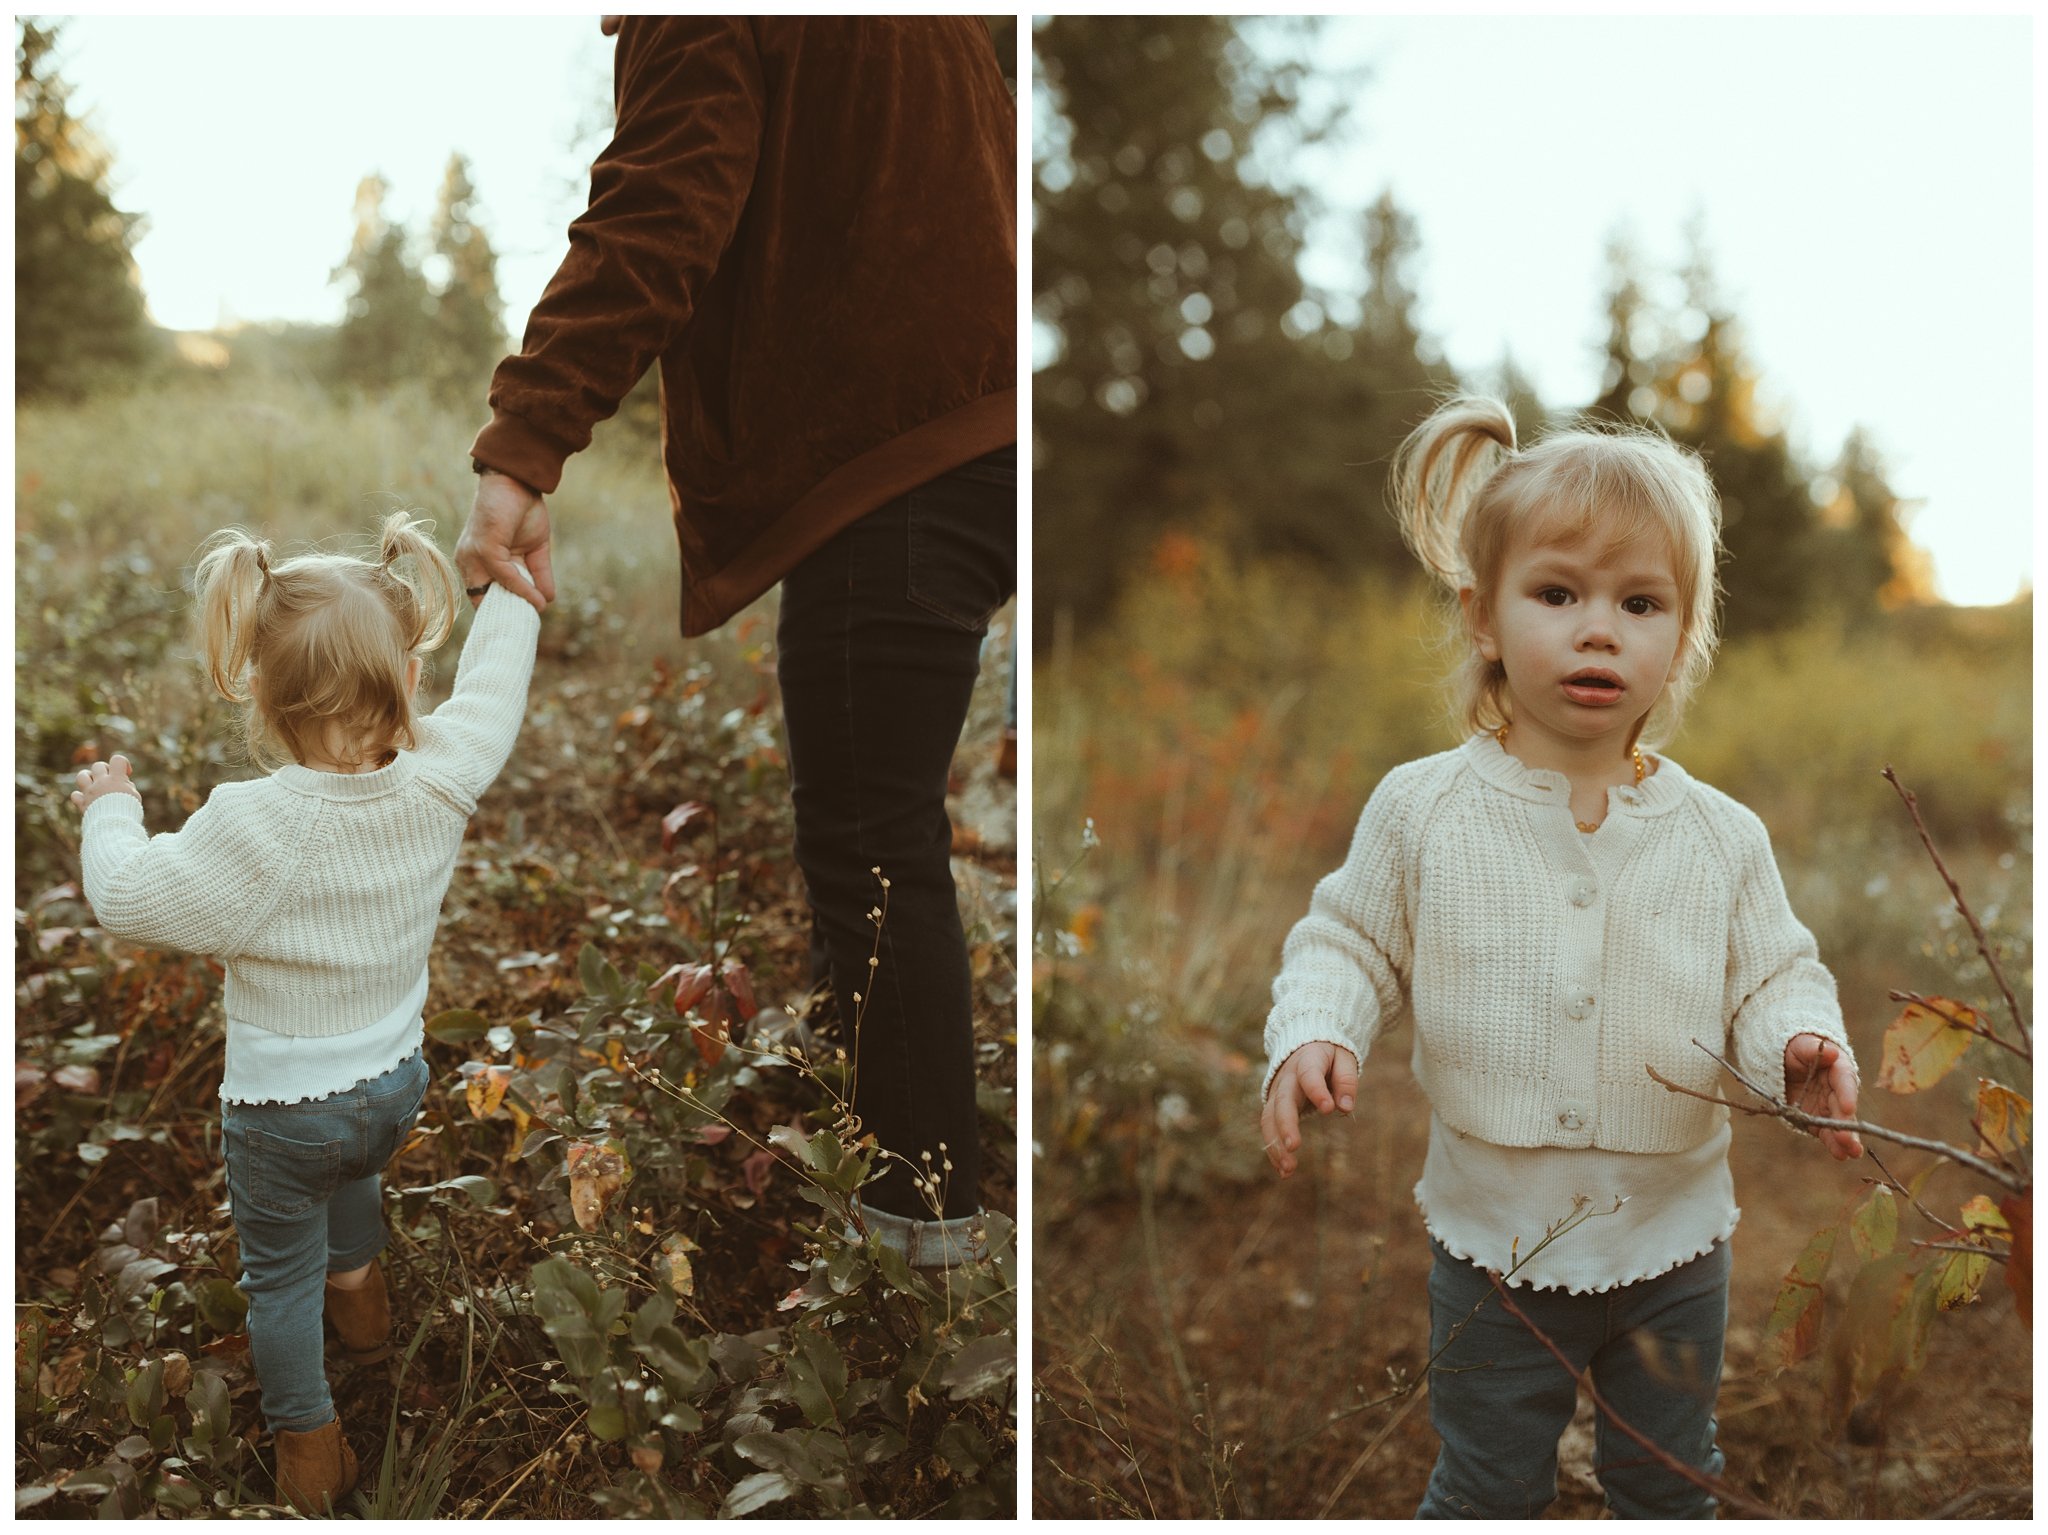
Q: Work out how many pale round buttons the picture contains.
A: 4